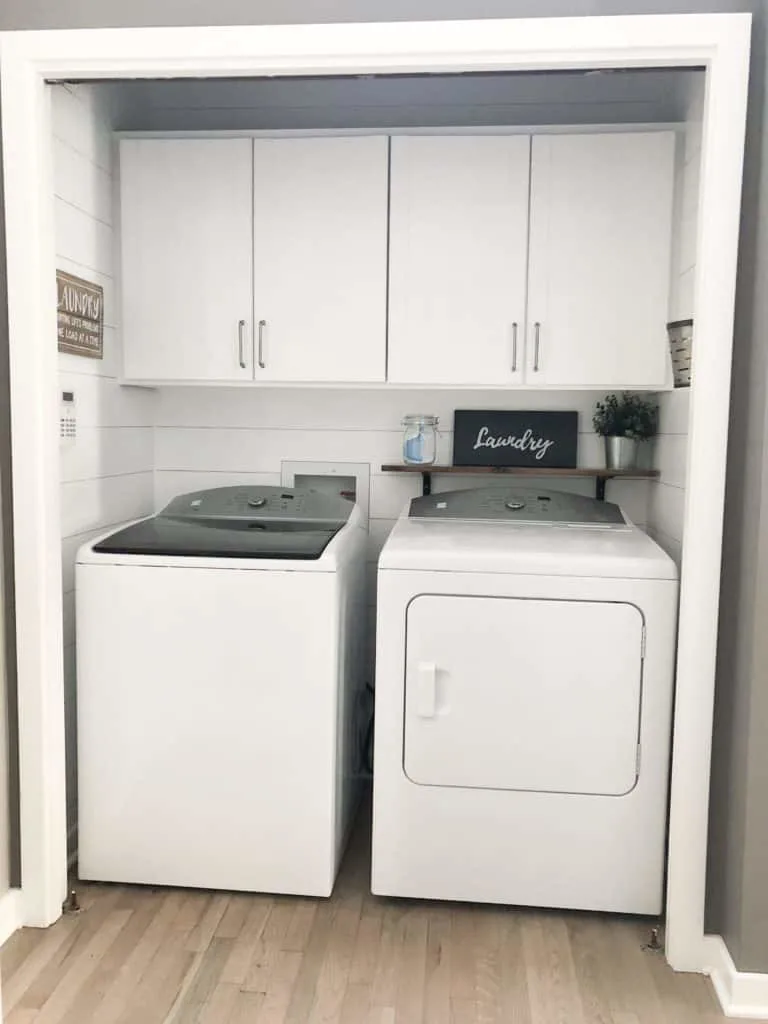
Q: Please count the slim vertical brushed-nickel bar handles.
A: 4